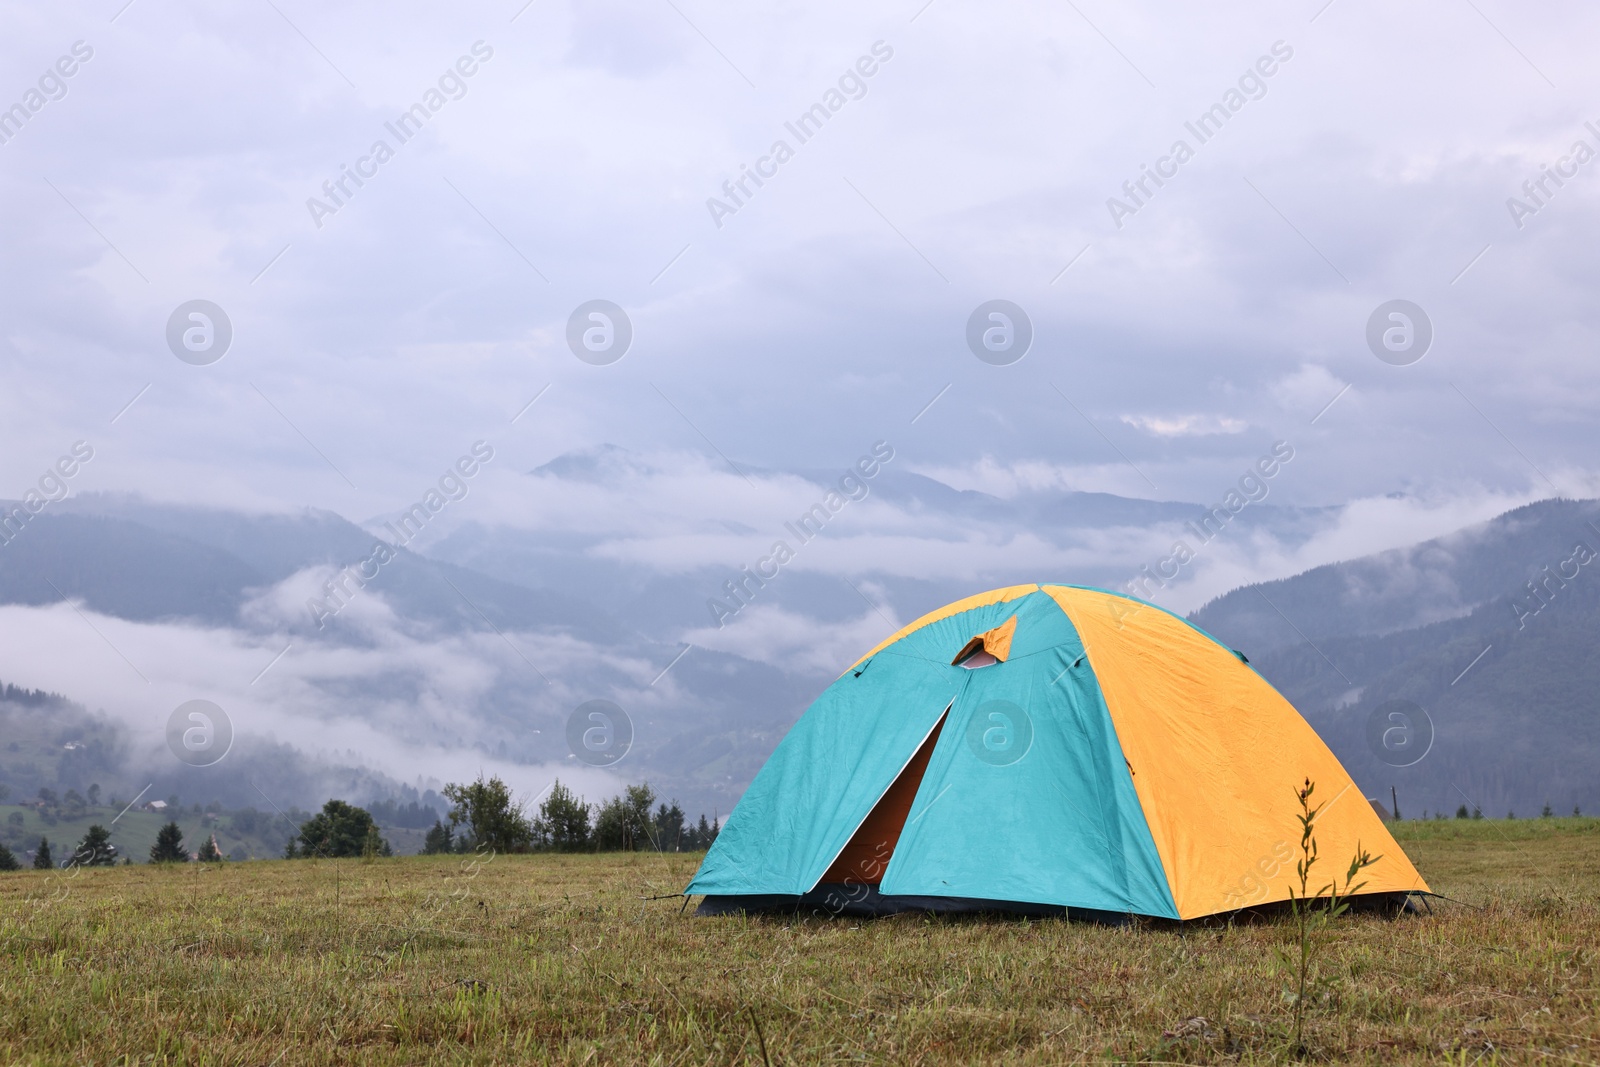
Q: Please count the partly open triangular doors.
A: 1